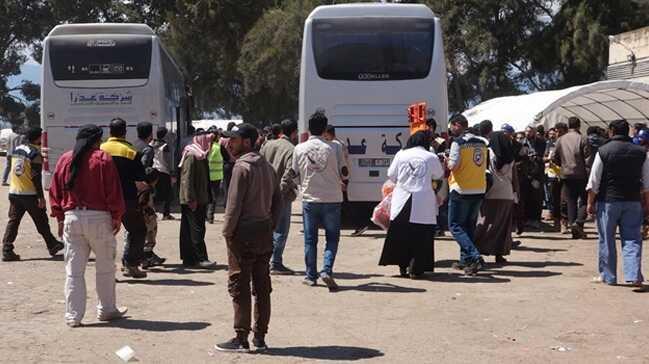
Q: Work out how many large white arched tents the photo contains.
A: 1